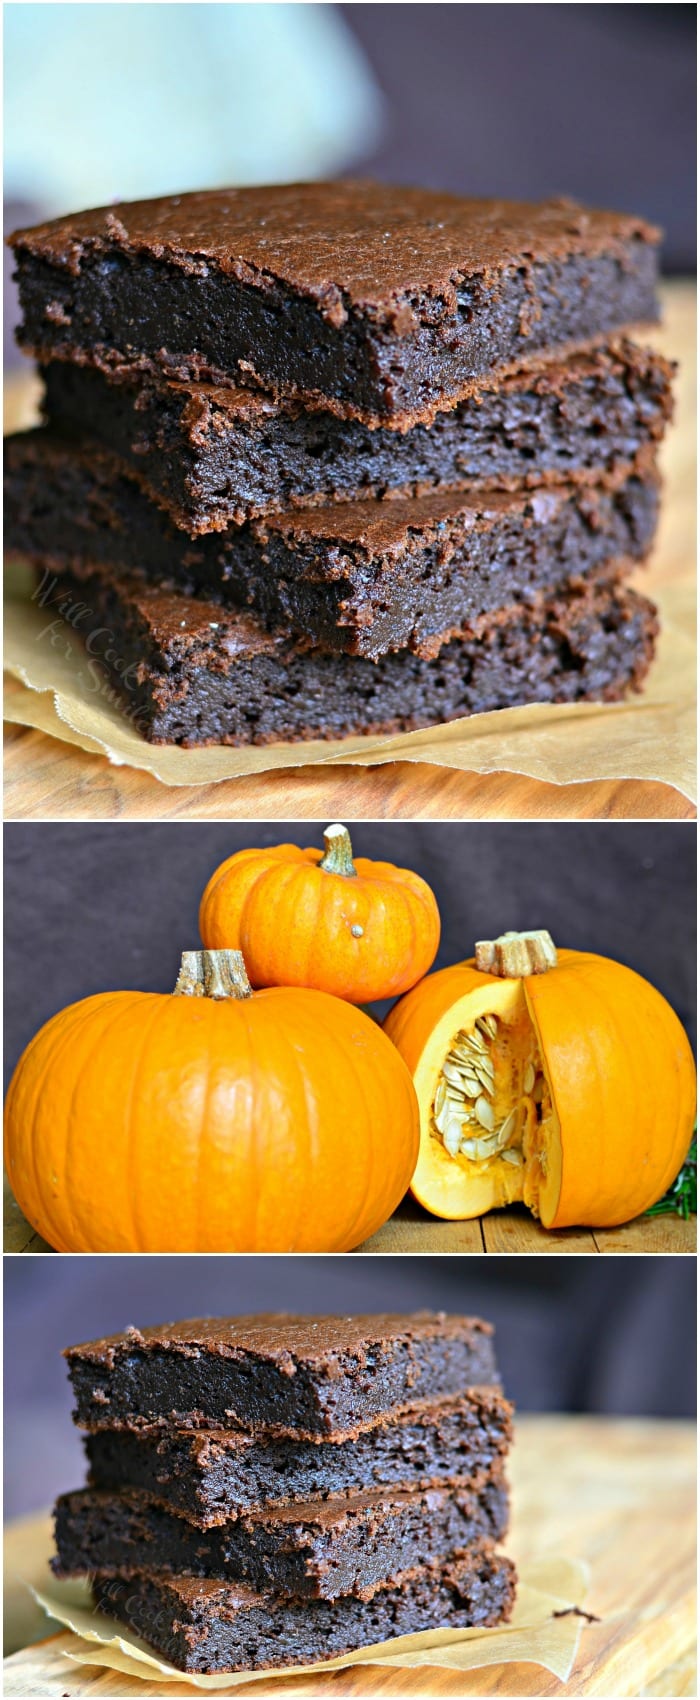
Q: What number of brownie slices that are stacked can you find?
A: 4